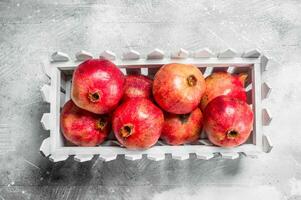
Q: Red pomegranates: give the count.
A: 8